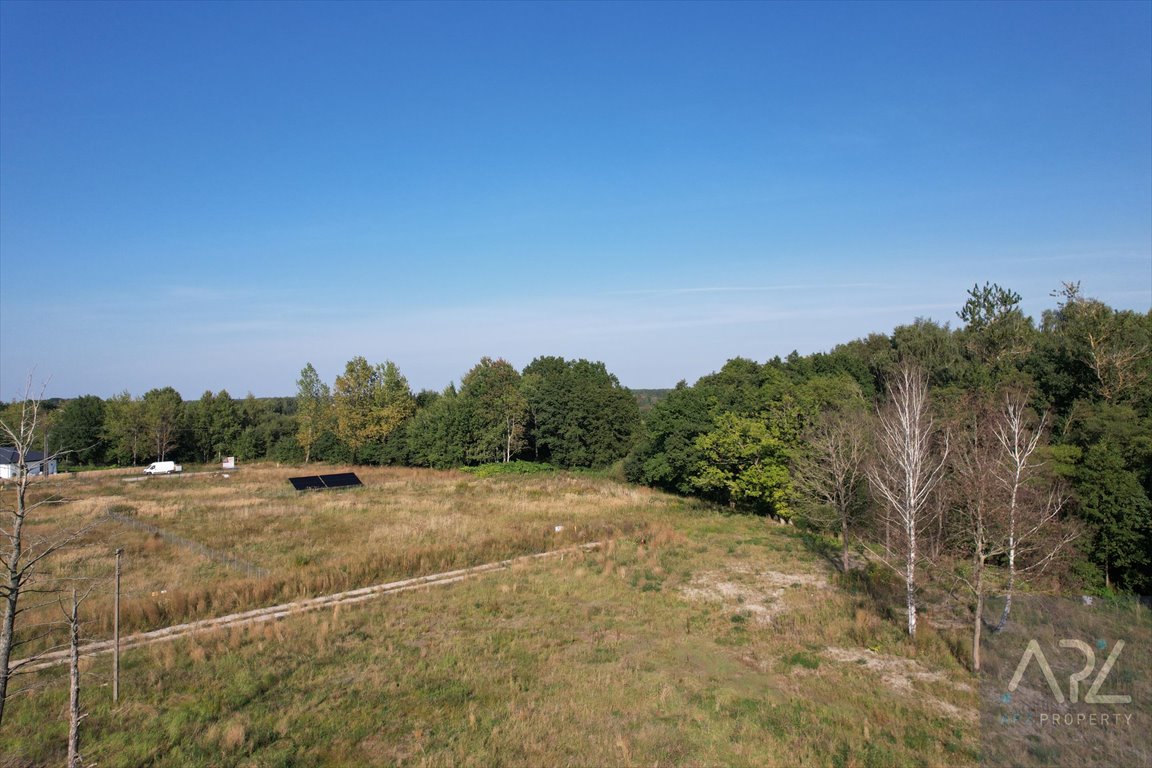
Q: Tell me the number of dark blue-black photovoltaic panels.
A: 2